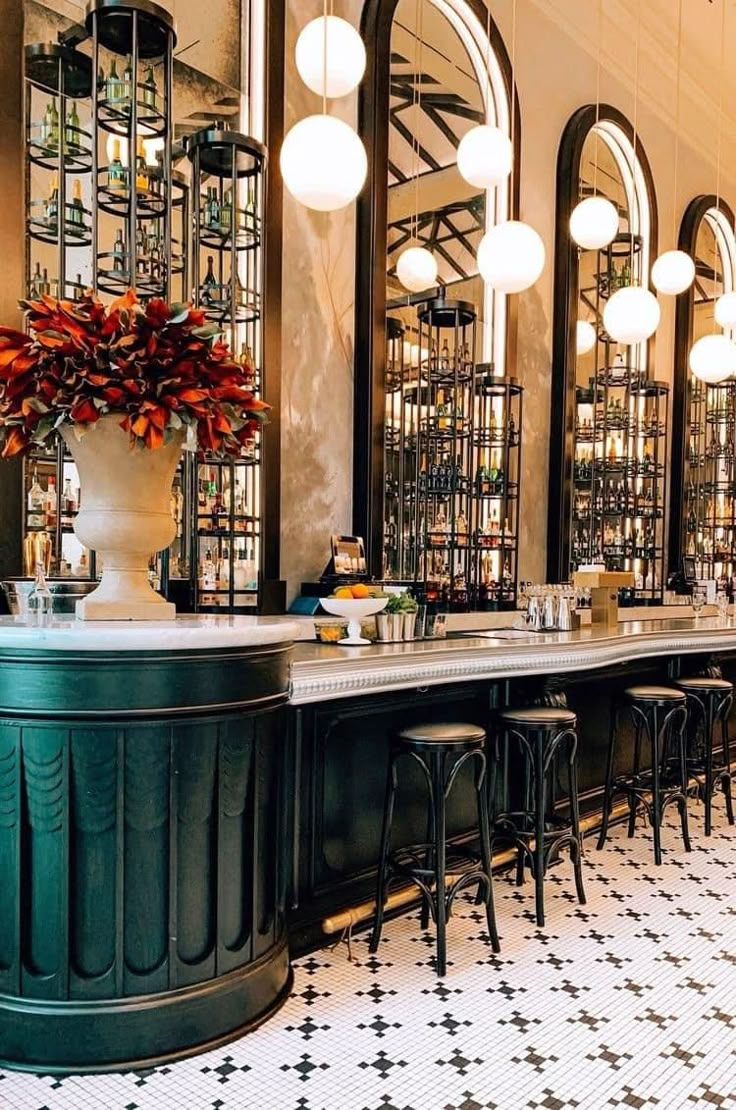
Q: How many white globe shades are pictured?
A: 11